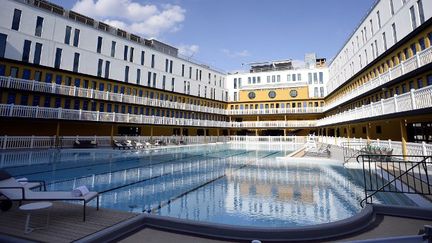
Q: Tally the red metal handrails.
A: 0